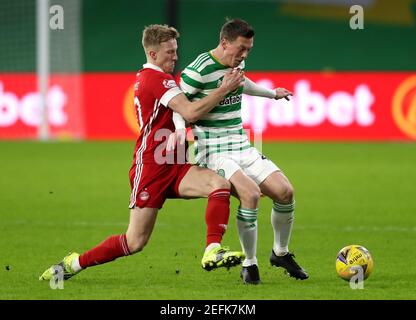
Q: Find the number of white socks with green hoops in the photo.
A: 2